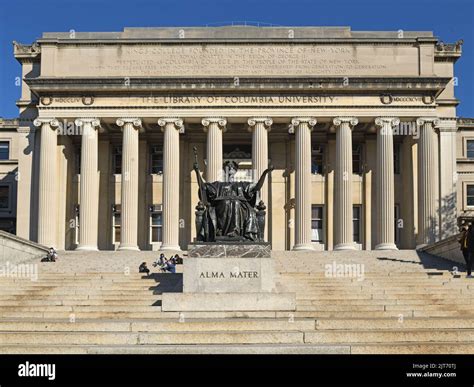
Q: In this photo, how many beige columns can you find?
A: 10